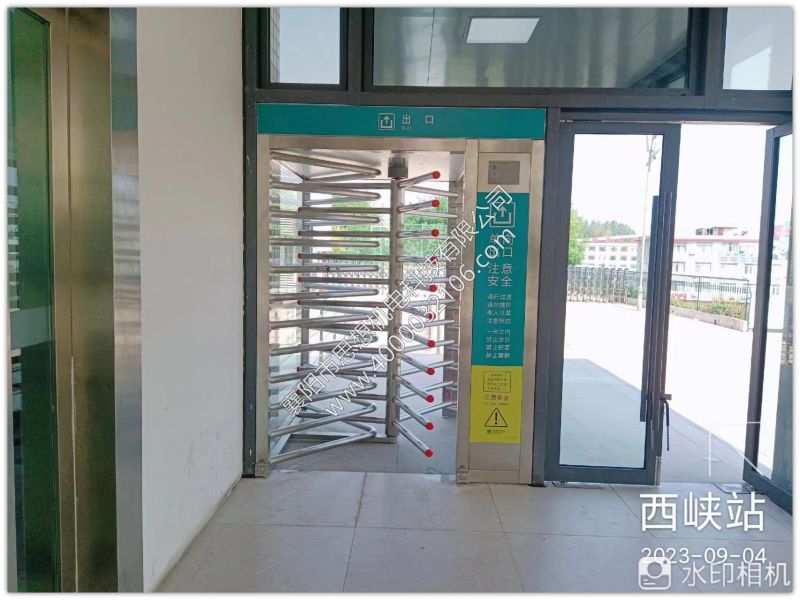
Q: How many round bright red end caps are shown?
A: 11